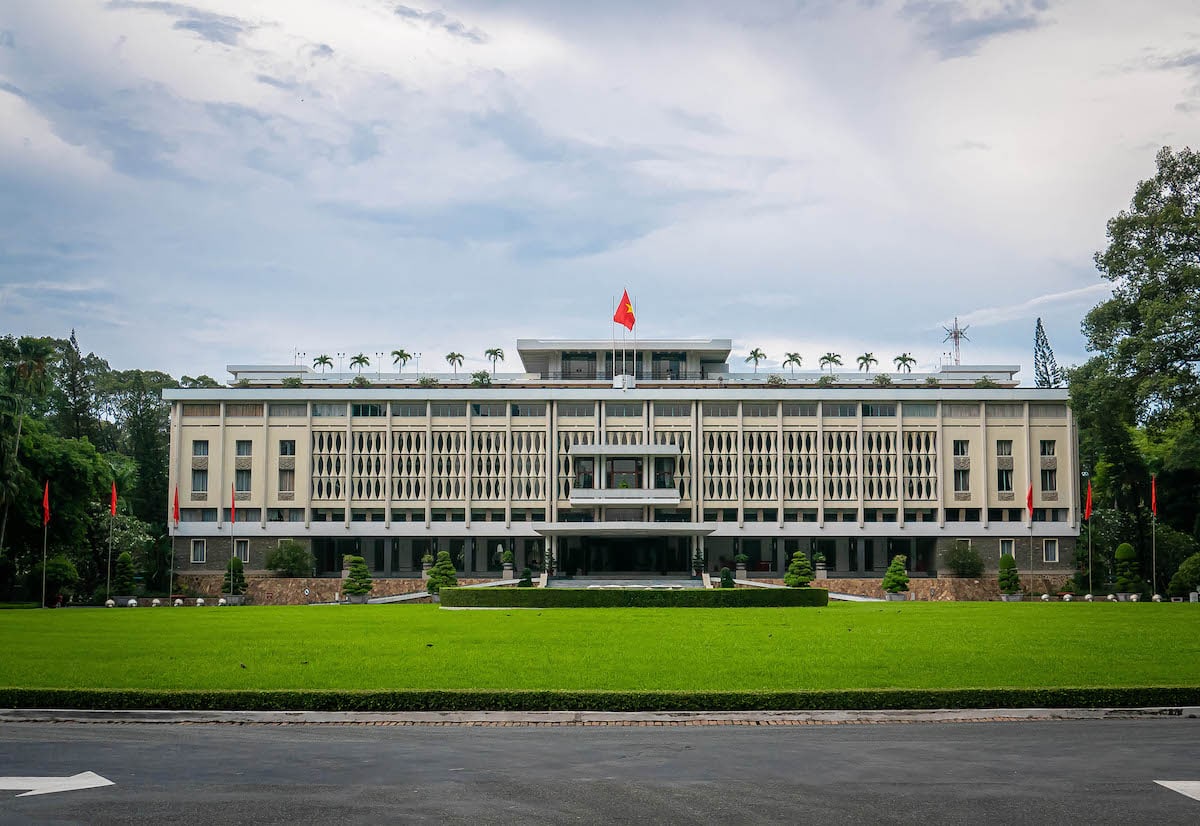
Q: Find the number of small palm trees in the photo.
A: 10